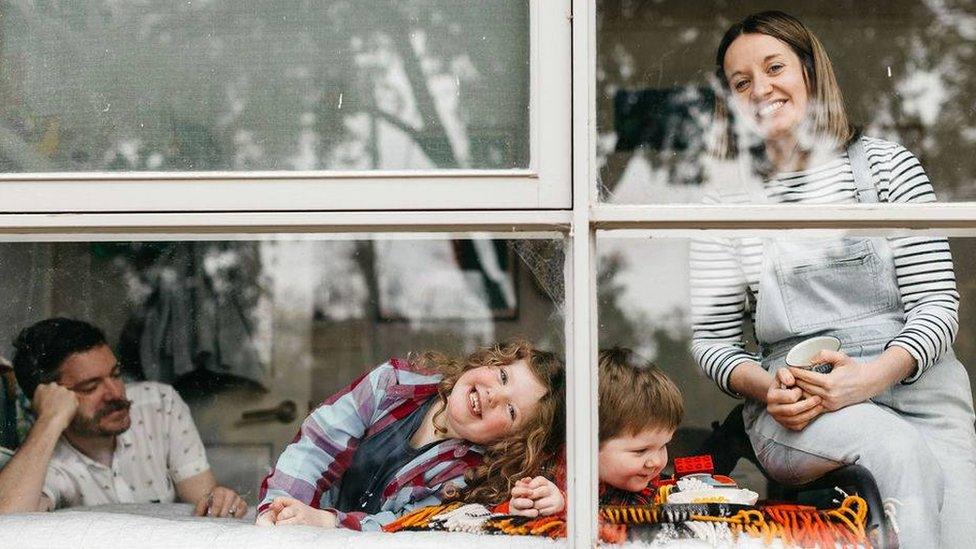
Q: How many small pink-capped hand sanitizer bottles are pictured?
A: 0